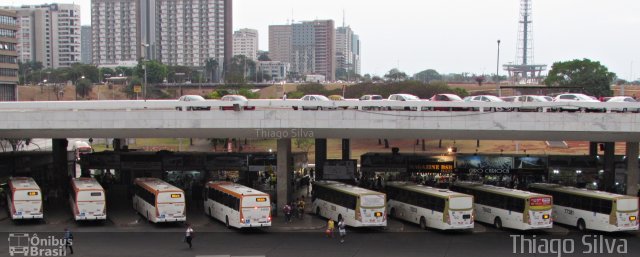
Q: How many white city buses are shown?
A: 8